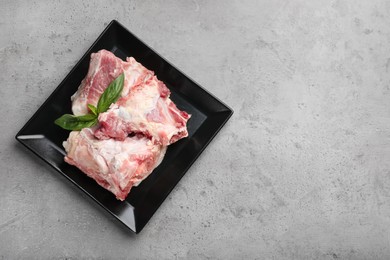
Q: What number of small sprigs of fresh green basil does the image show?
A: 1